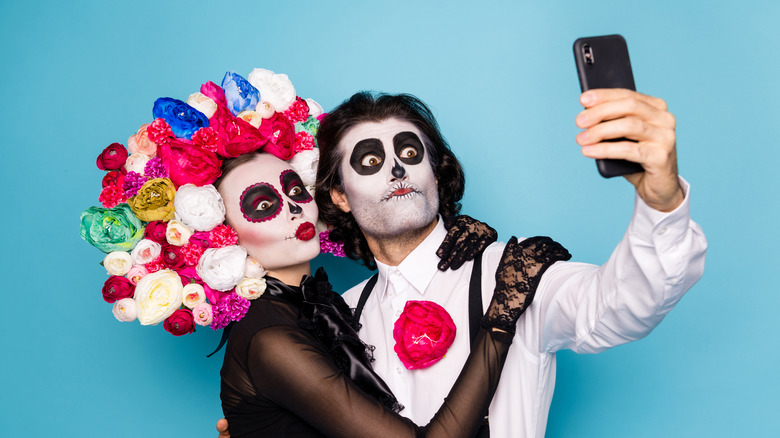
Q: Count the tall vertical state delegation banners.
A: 0